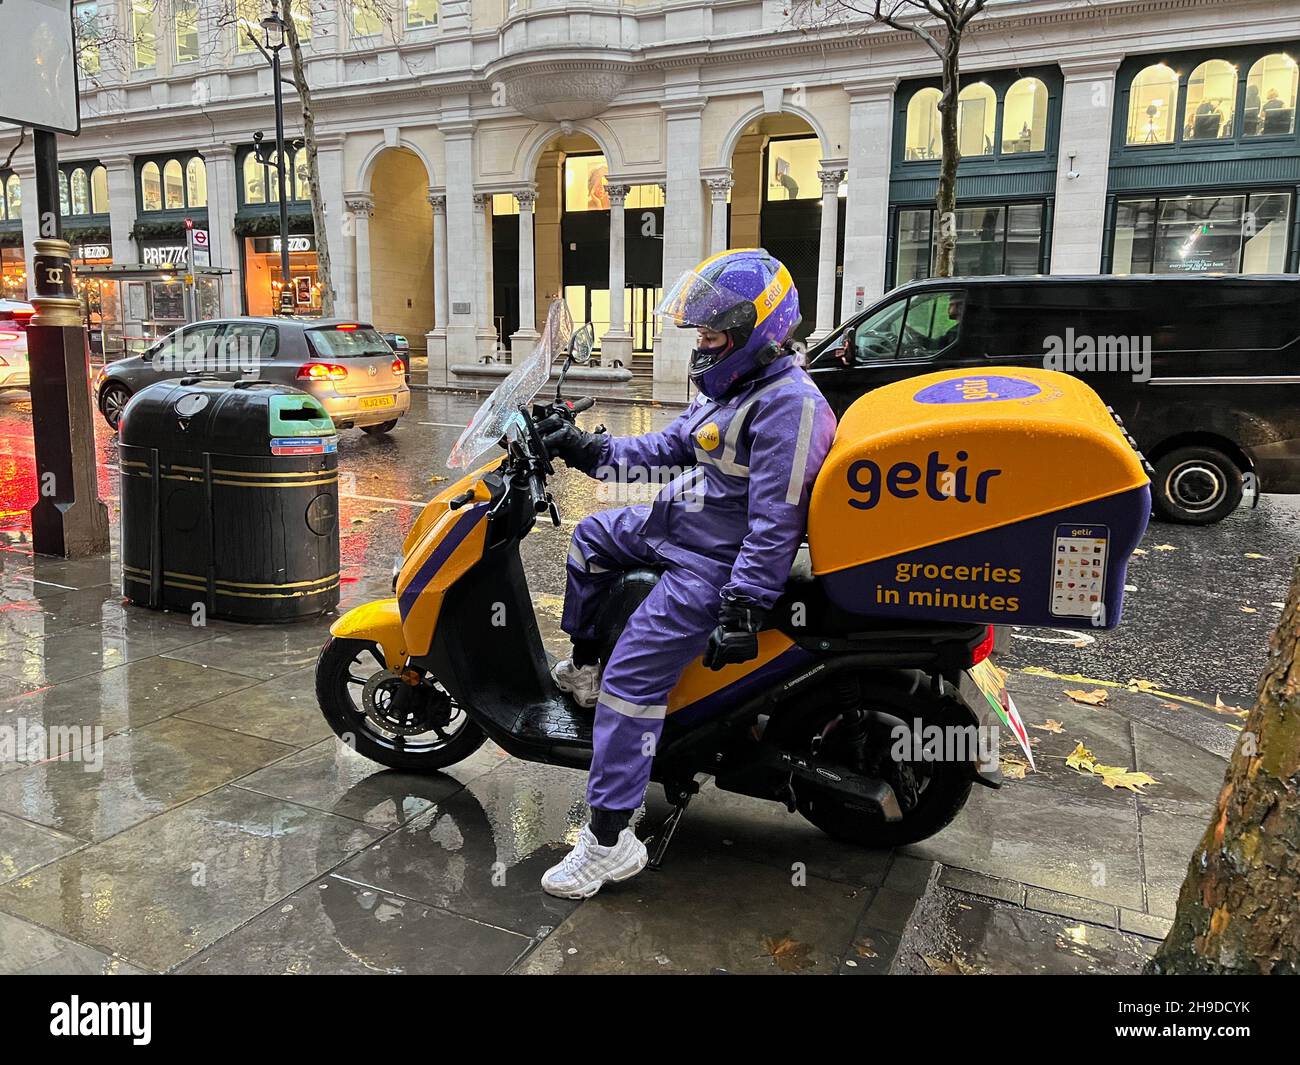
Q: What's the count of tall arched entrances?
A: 3